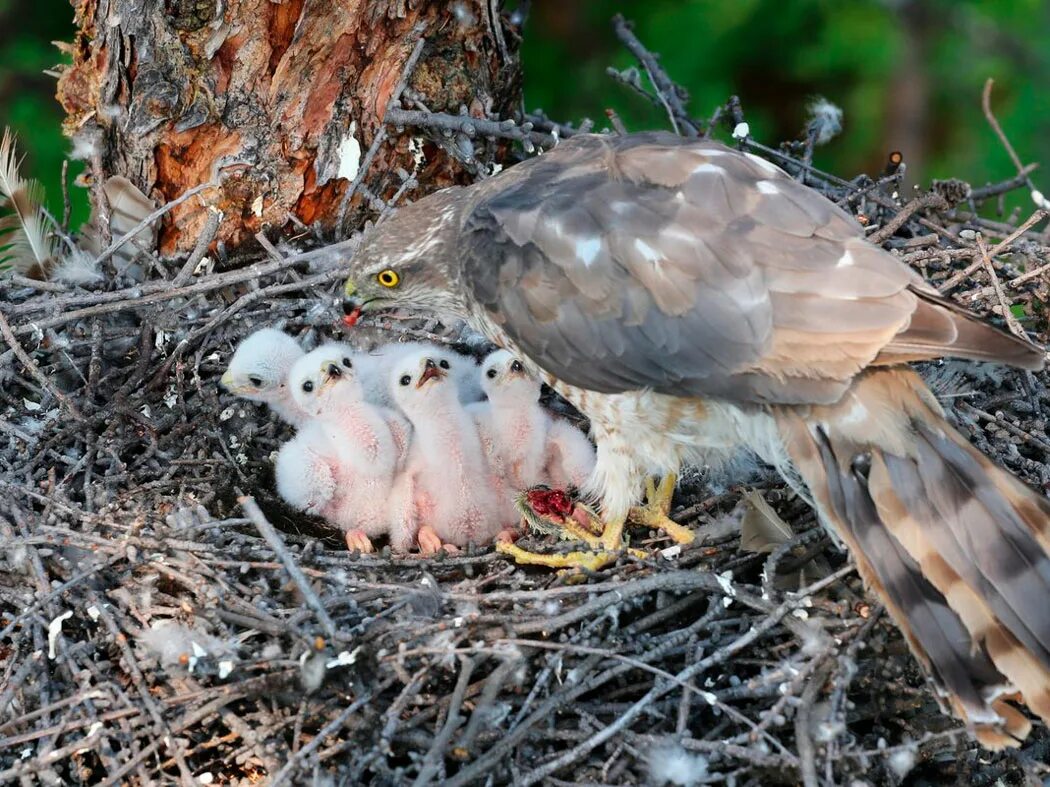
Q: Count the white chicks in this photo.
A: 4